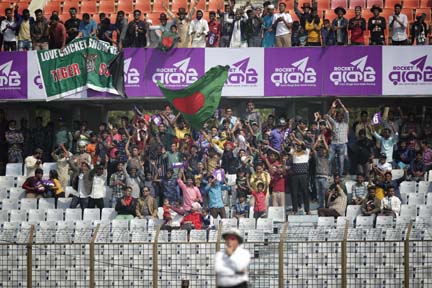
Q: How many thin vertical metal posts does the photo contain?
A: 7